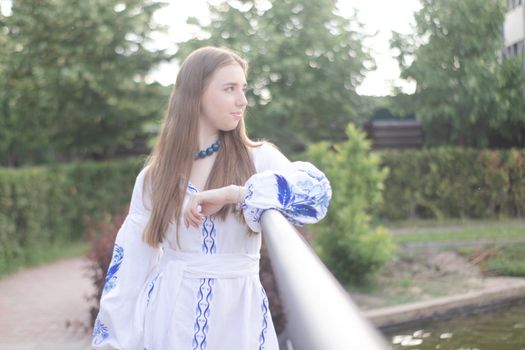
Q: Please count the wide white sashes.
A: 1